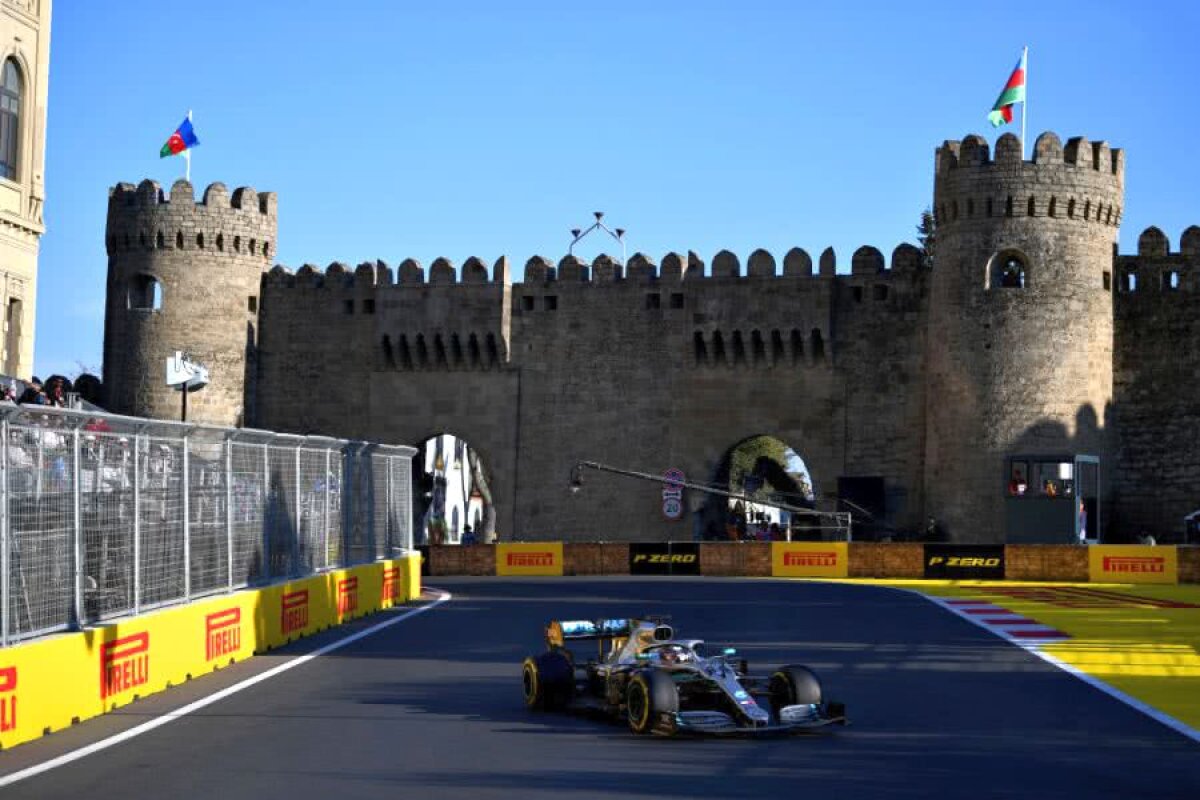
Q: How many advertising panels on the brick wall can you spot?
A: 5